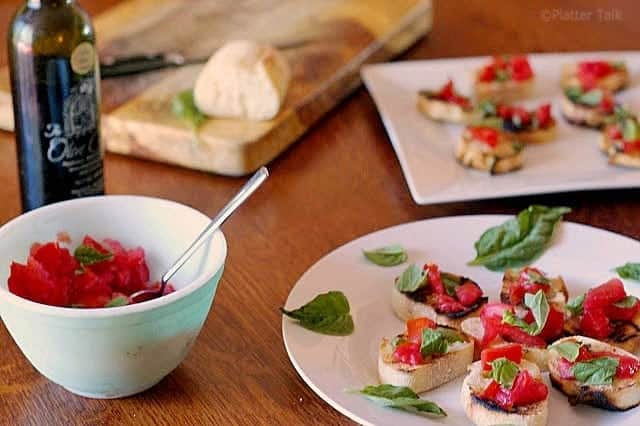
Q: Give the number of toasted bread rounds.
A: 14